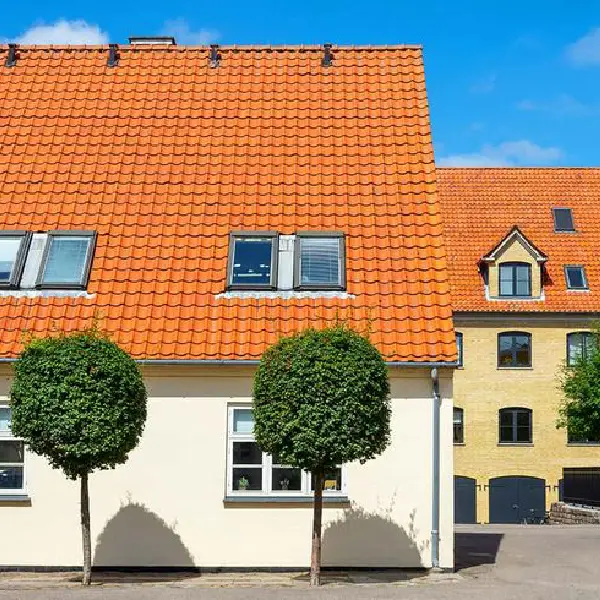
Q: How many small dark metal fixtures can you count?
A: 4